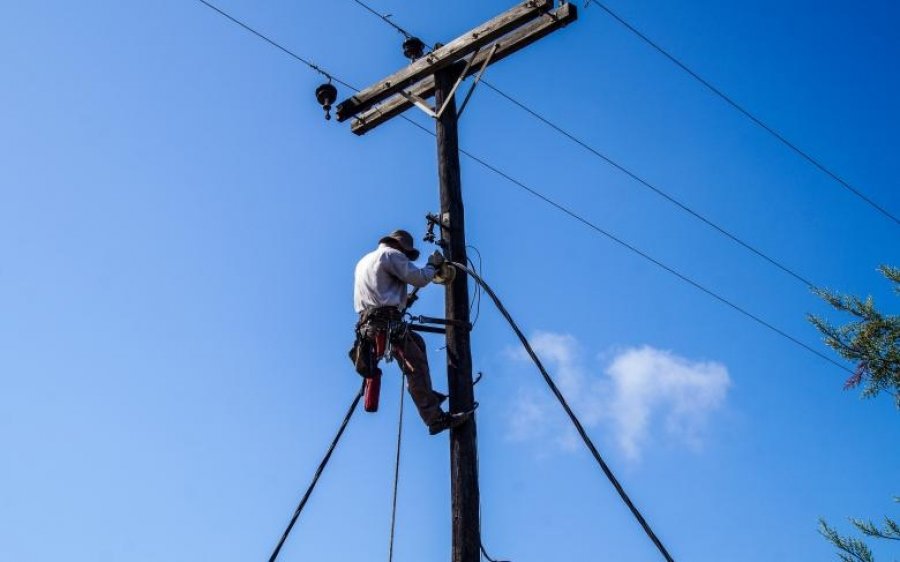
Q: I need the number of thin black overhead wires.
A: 3